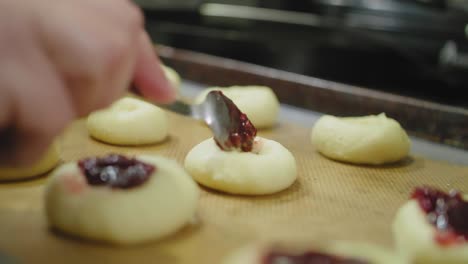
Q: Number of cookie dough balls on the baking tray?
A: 9